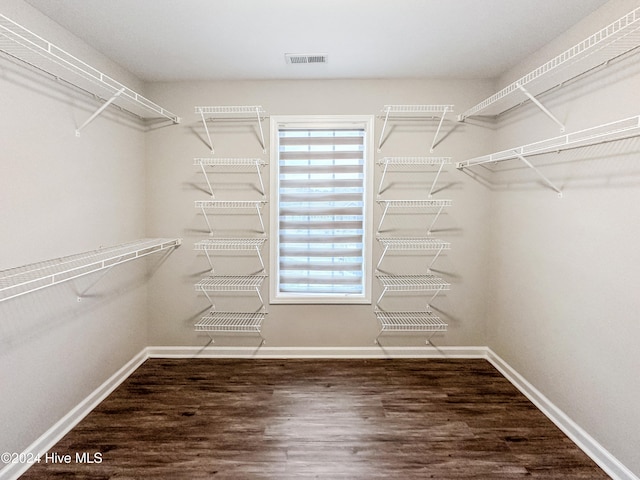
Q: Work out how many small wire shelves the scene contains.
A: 12